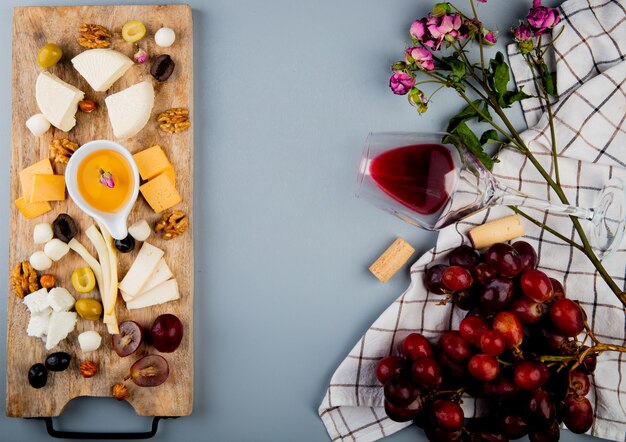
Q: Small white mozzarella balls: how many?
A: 7